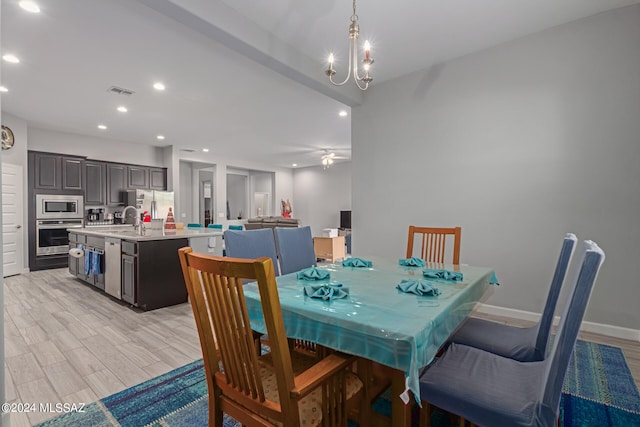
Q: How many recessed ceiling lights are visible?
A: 10